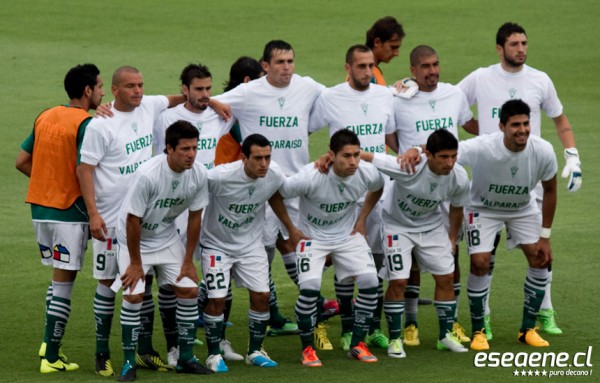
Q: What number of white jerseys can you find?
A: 11